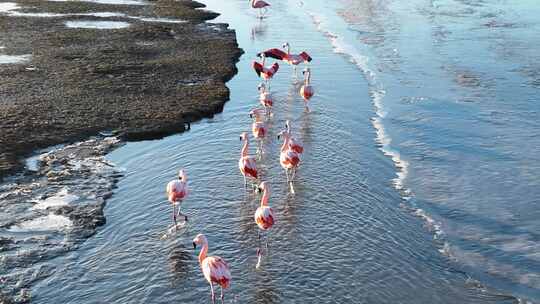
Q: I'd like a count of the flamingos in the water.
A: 12